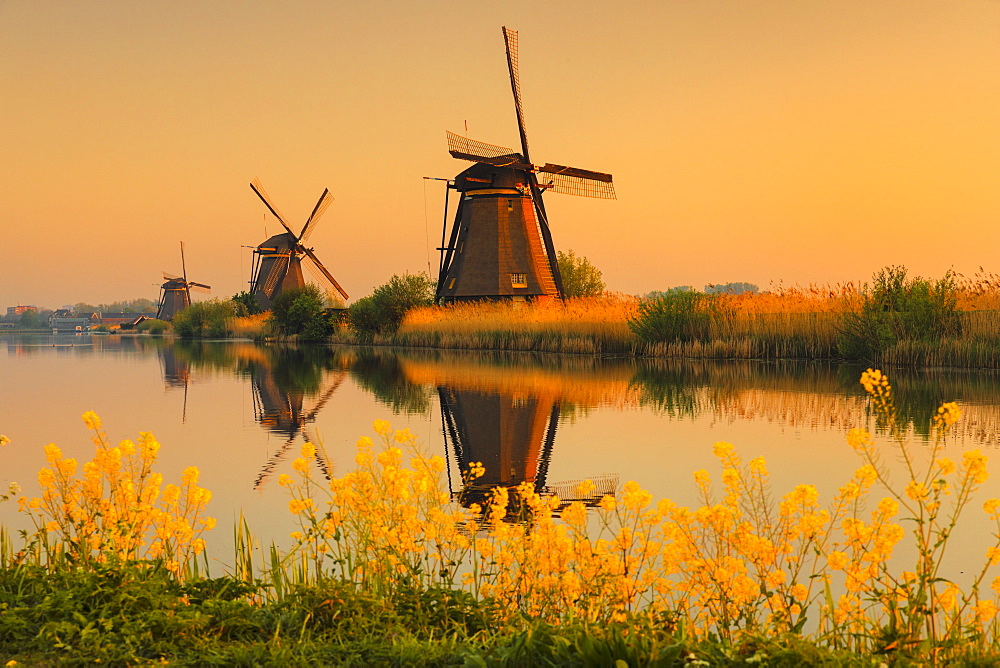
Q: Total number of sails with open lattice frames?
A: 12